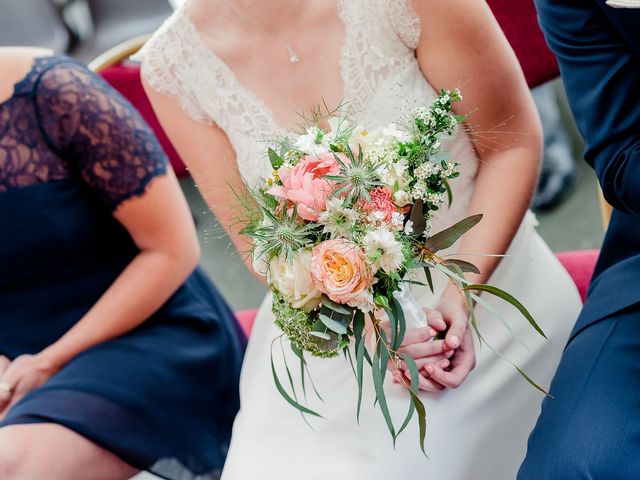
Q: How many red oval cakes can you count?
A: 0